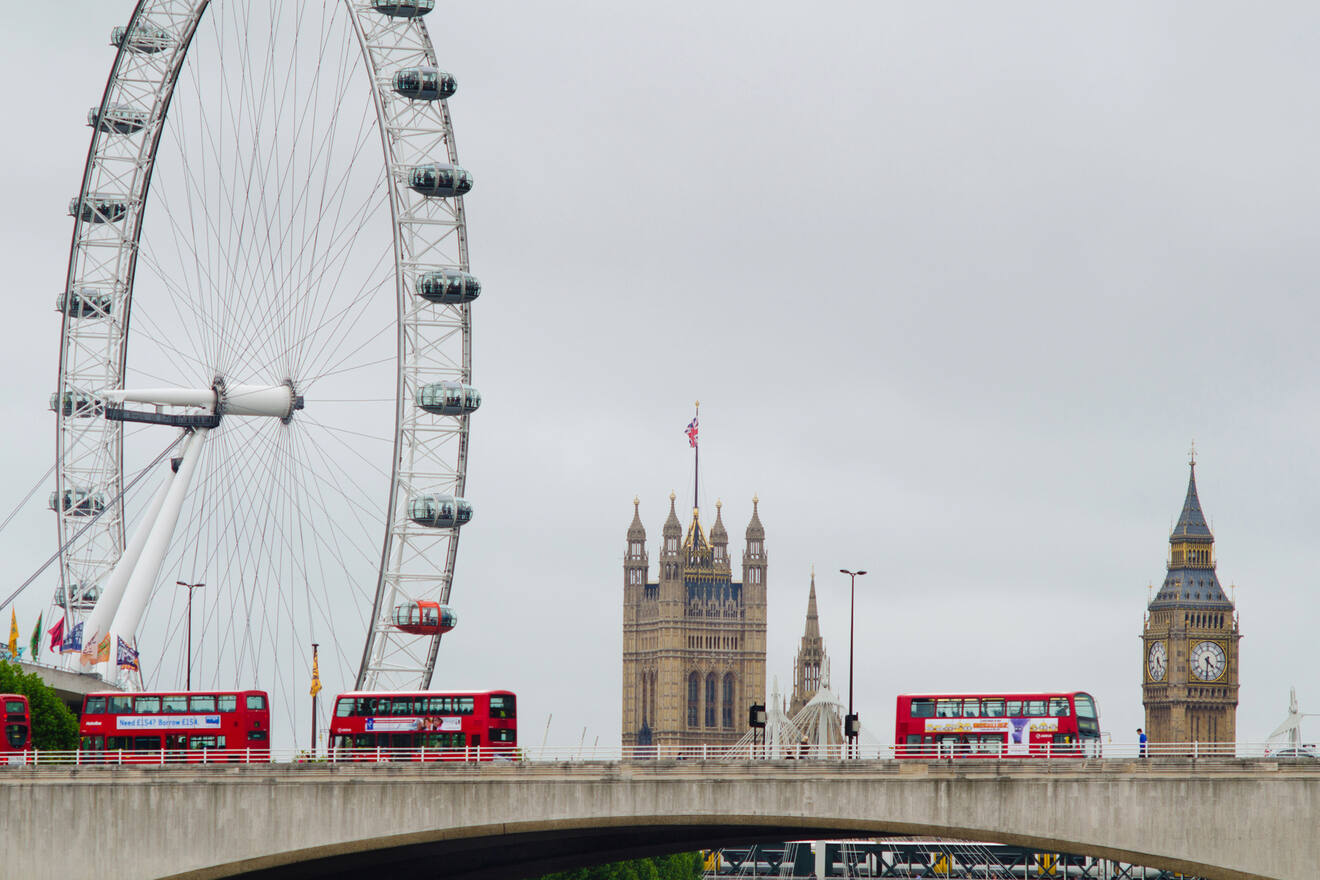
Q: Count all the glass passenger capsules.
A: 14